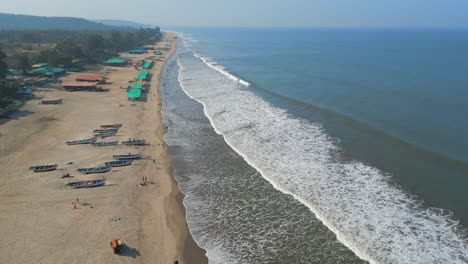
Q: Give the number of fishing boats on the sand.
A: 12